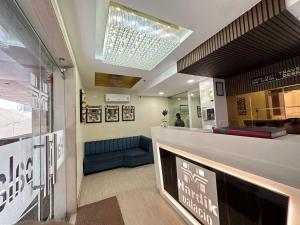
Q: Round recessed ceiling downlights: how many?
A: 2